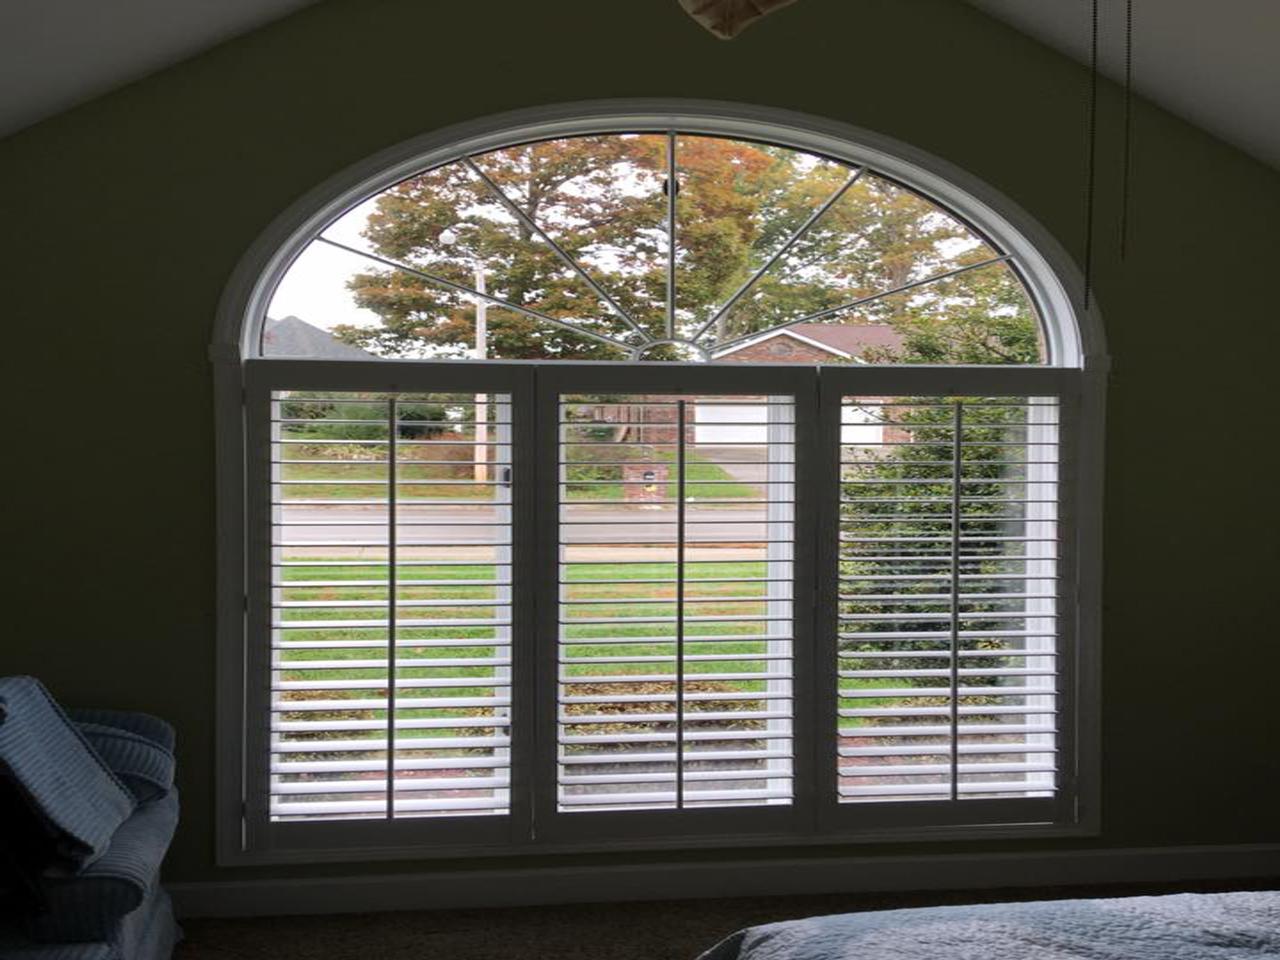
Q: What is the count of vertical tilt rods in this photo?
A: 3